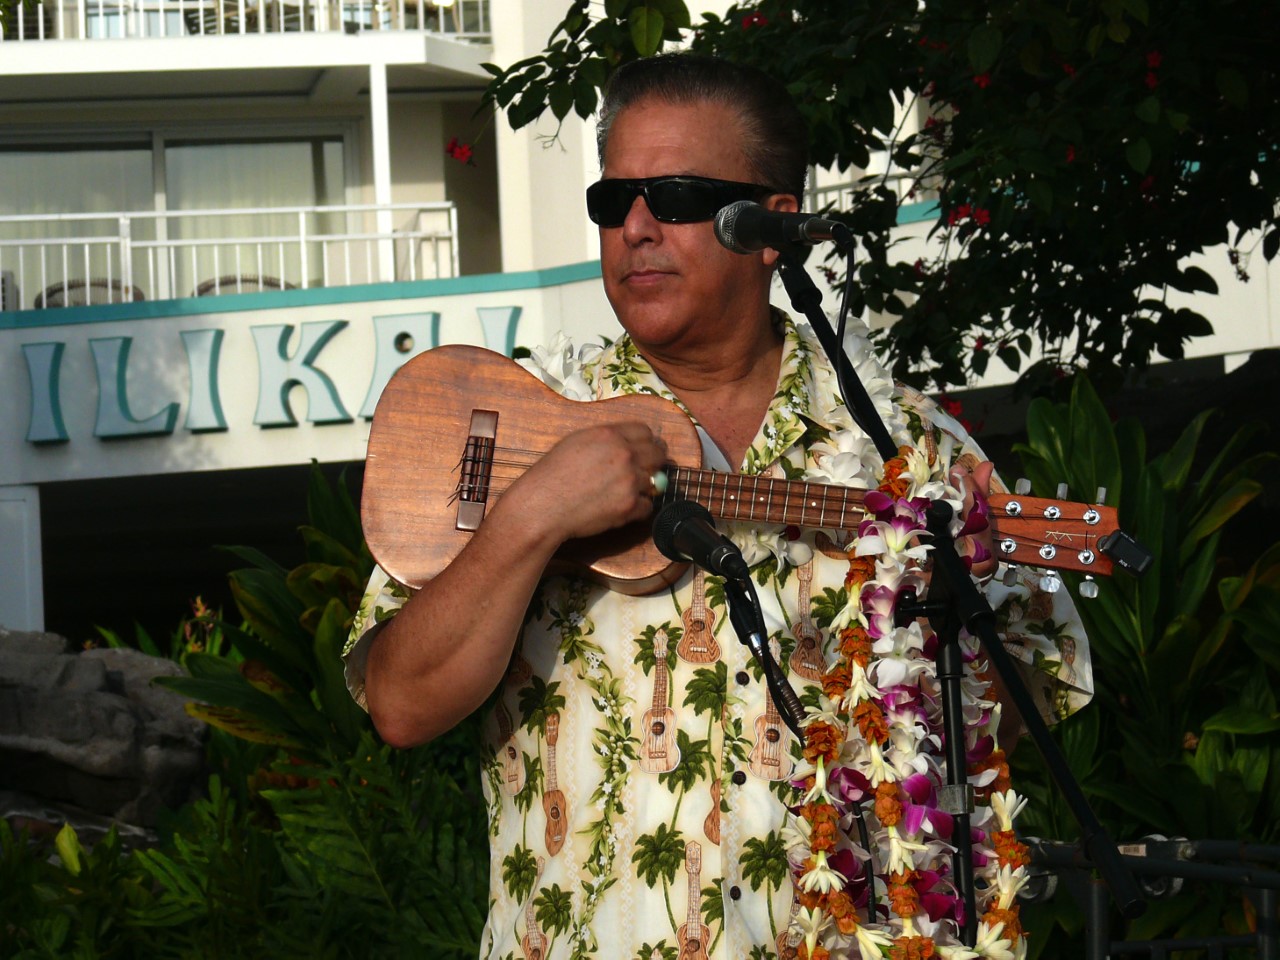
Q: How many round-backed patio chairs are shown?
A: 2